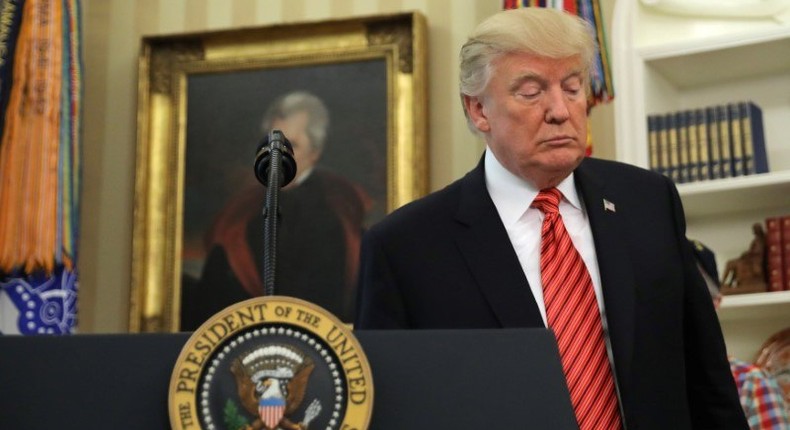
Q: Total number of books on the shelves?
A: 12